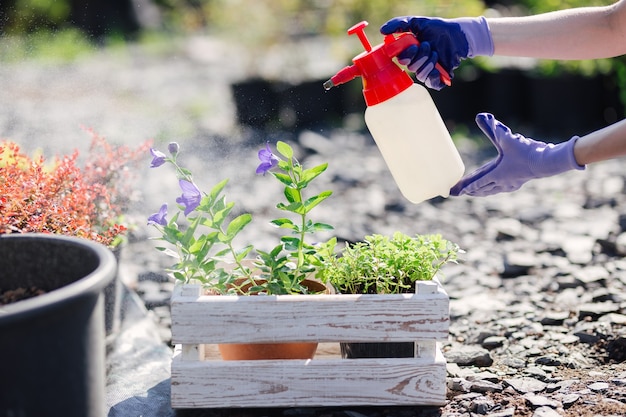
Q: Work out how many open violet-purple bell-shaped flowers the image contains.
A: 4